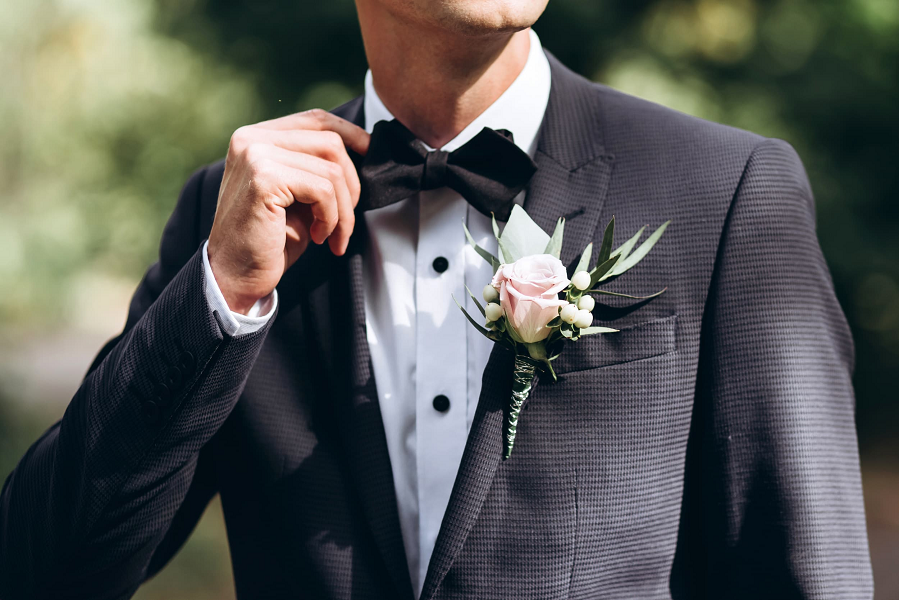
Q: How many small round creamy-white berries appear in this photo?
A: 6